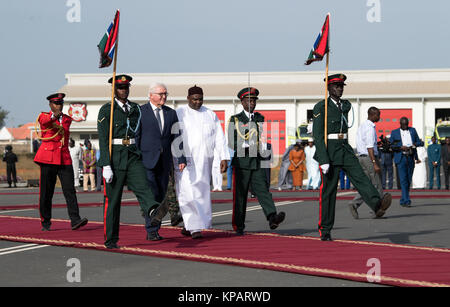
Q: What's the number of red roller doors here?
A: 3